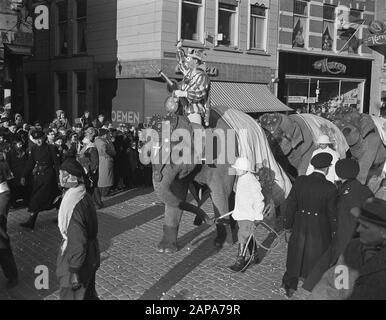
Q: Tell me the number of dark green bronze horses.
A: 0